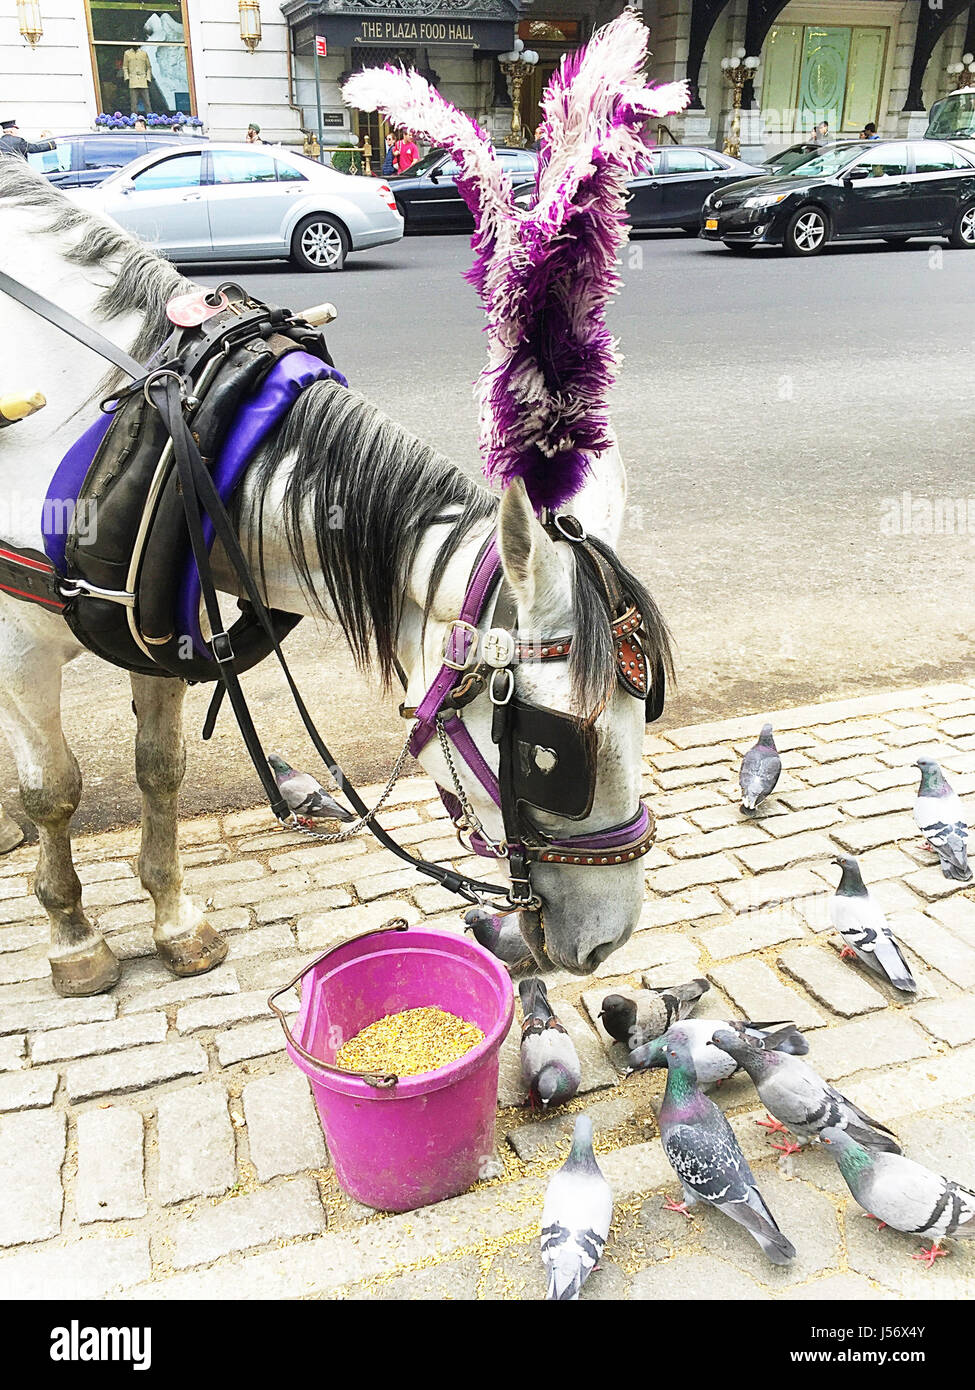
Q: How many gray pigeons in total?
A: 12